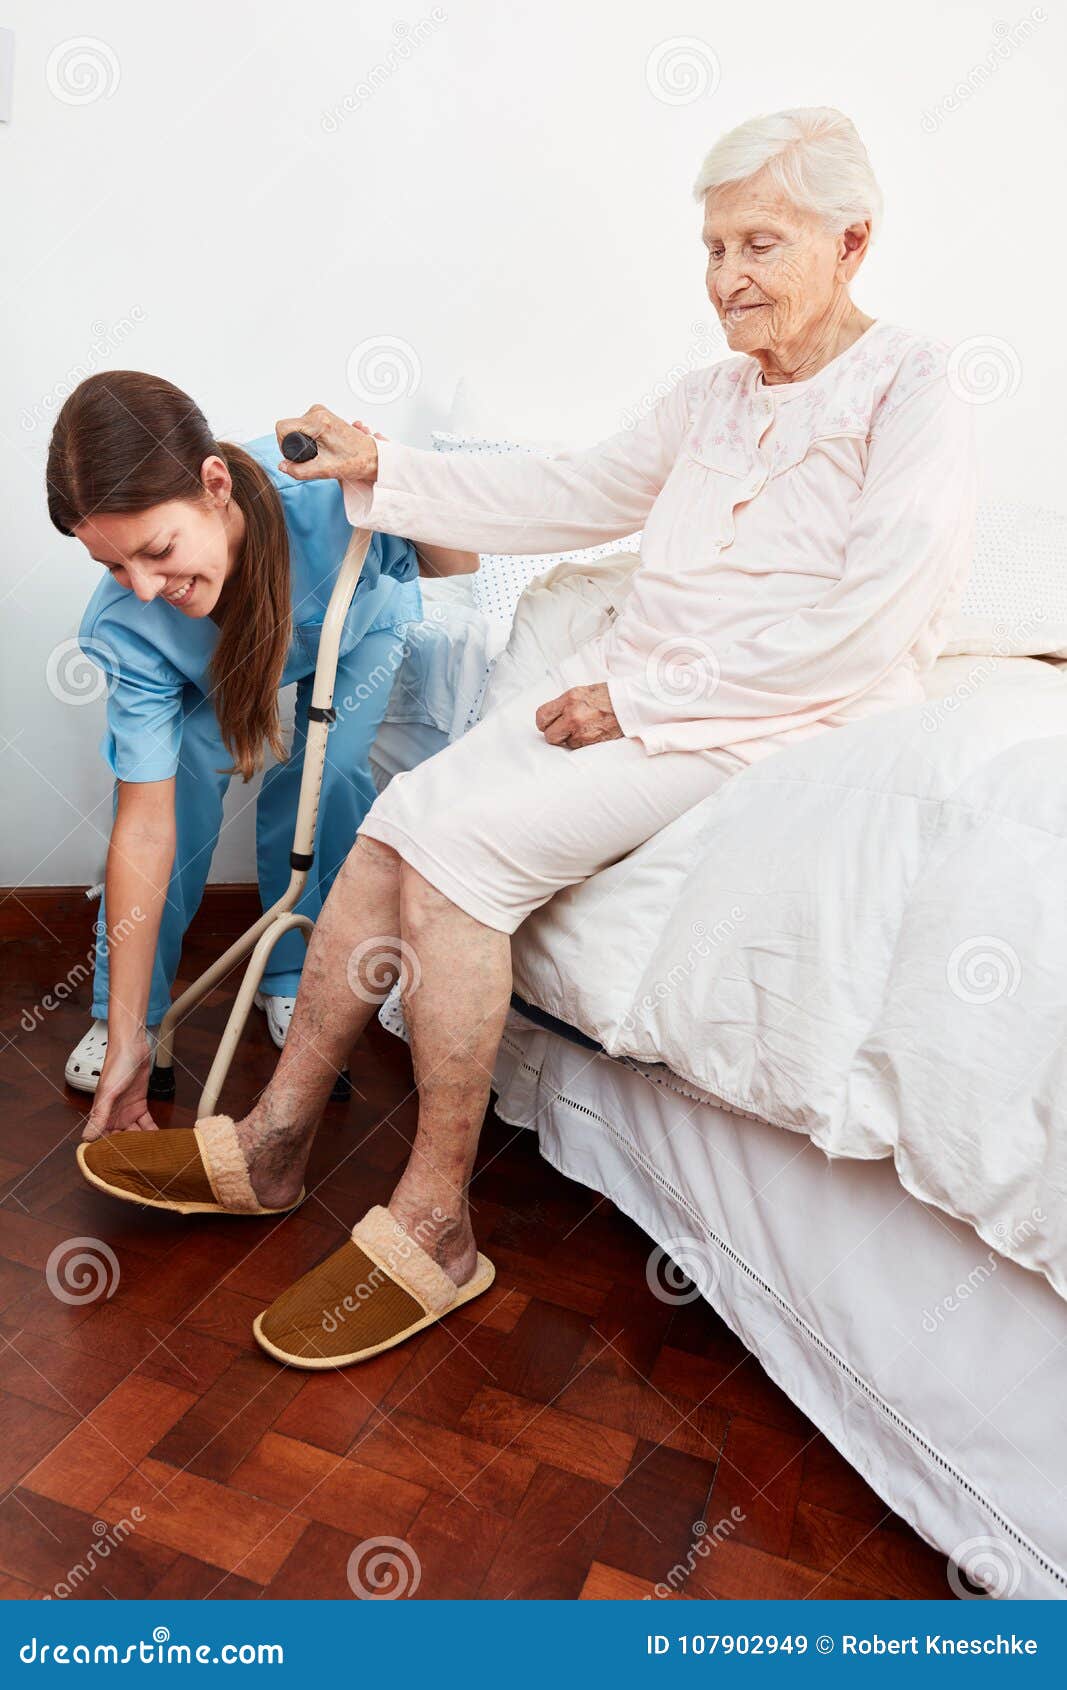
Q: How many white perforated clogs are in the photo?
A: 2